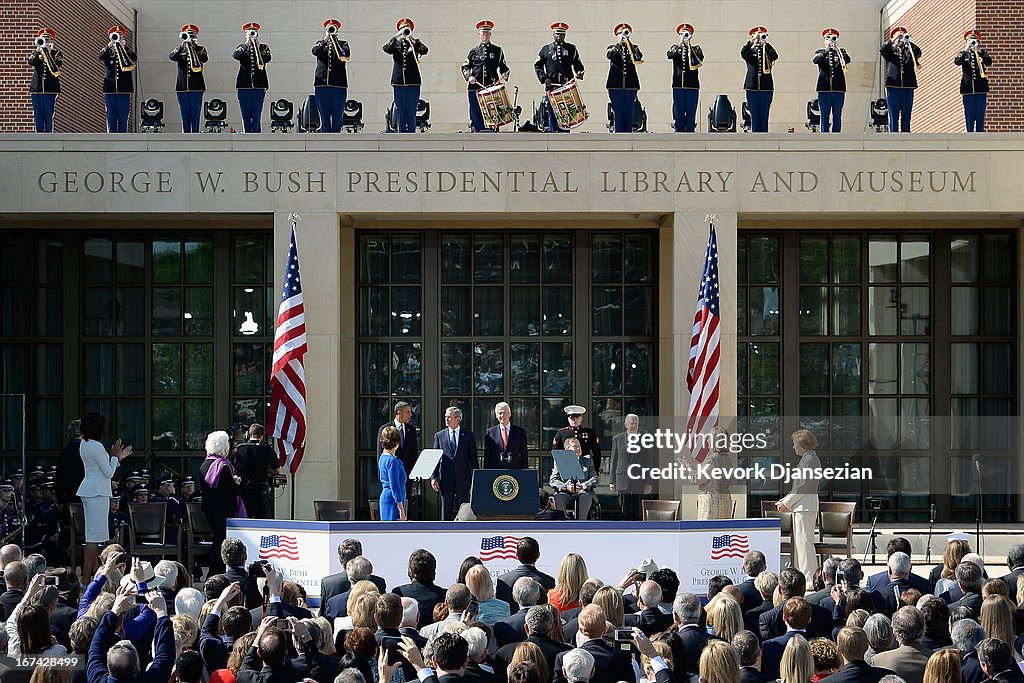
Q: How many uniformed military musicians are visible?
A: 14